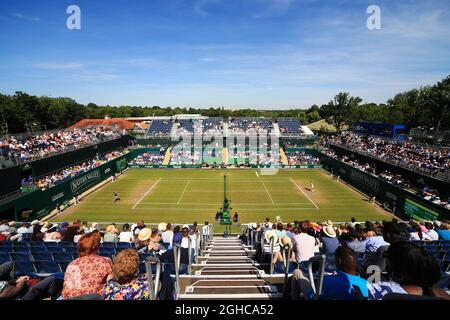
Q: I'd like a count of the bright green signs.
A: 2